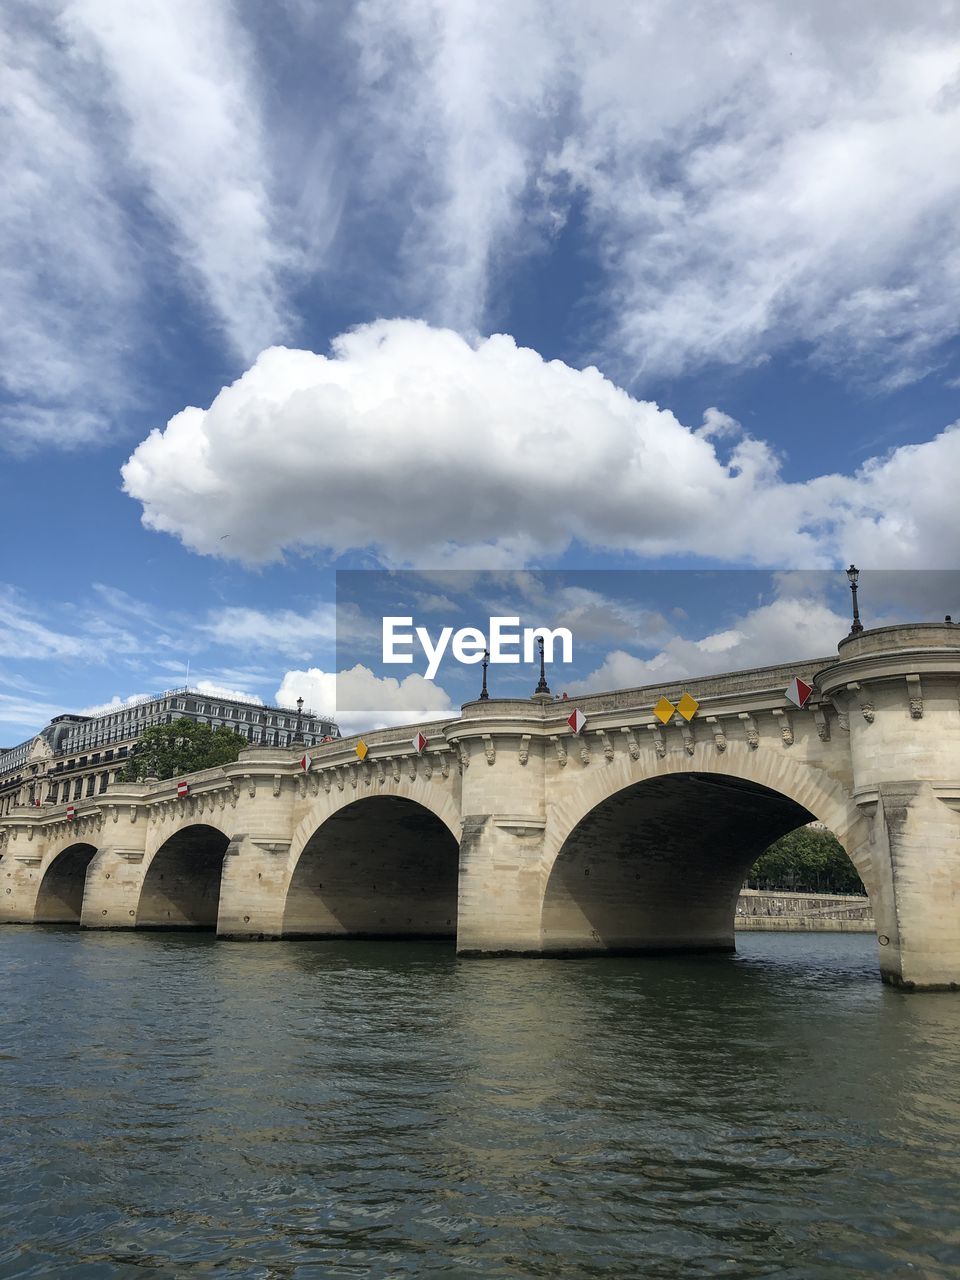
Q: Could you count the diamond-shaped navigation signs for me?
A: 7